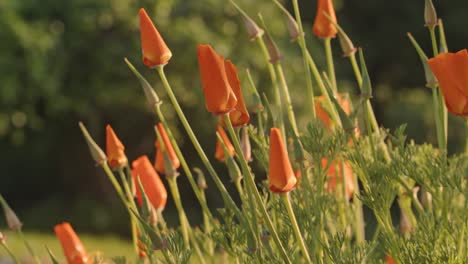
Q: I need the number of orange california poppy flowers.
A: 13